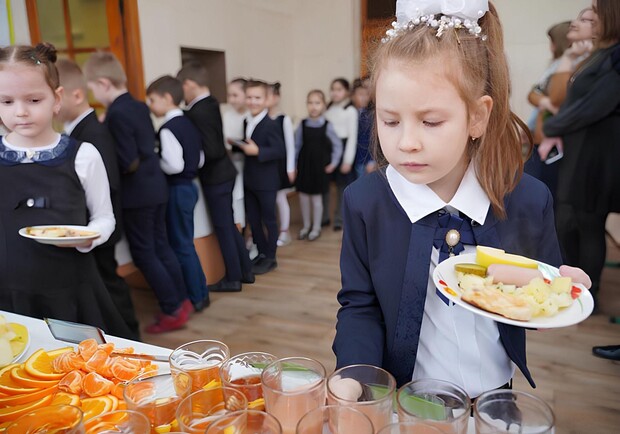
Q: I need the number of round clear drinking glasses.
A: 13